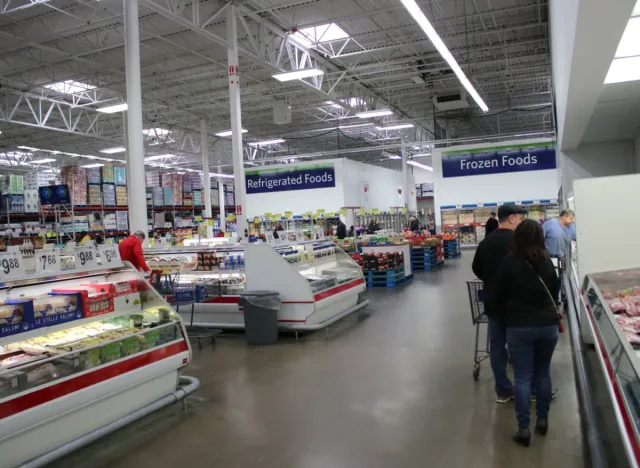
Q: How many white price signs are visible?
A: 4